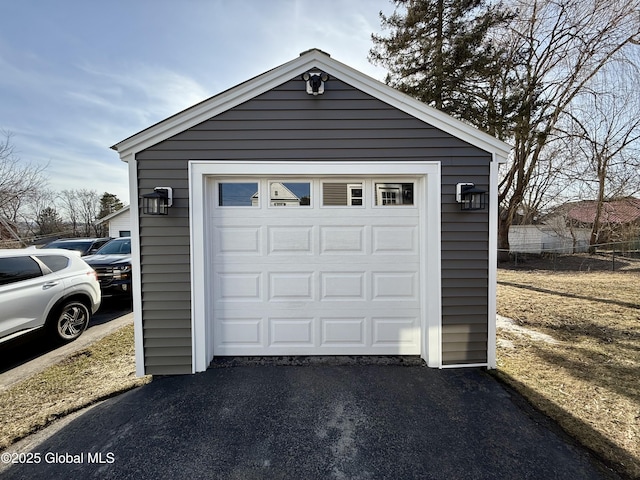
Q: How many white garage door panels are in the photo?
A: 12